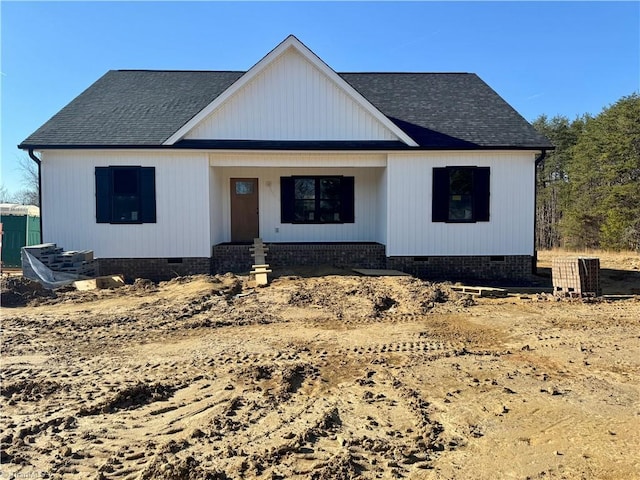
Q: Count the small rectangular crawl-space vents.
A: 3